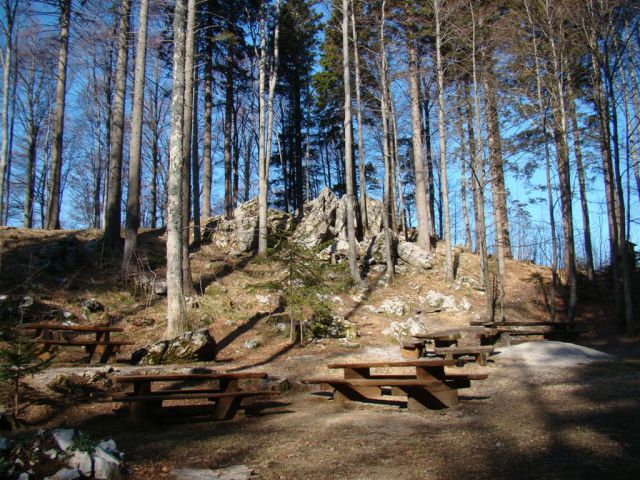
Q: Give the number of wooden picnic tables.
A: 5